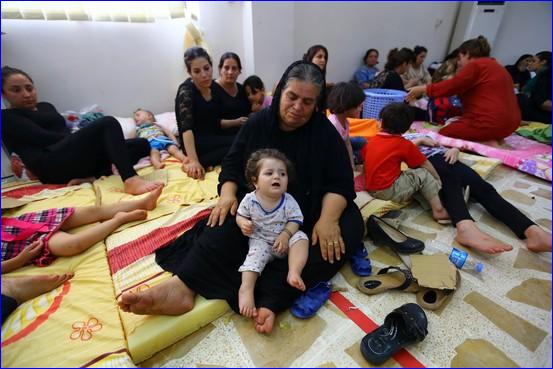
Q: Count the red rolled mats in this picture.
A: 0